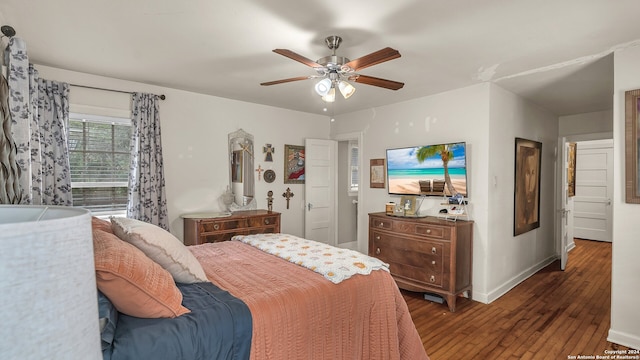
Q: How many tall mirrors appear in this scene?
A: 1